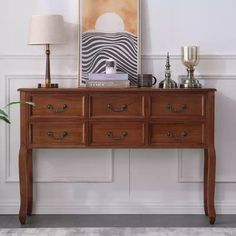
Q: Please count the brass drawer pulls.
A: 6